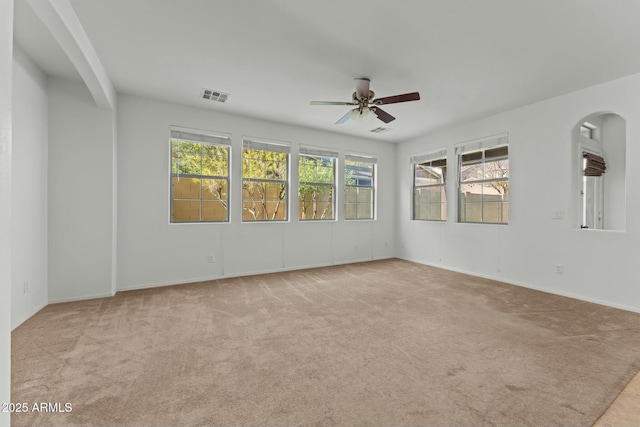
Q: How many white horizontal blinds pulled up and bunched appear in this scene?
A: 6